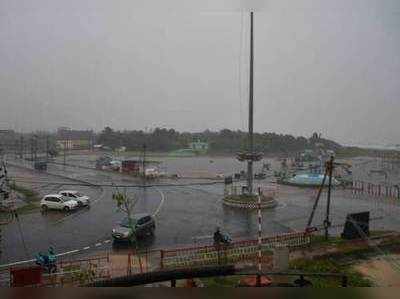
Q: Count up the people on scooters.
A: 2